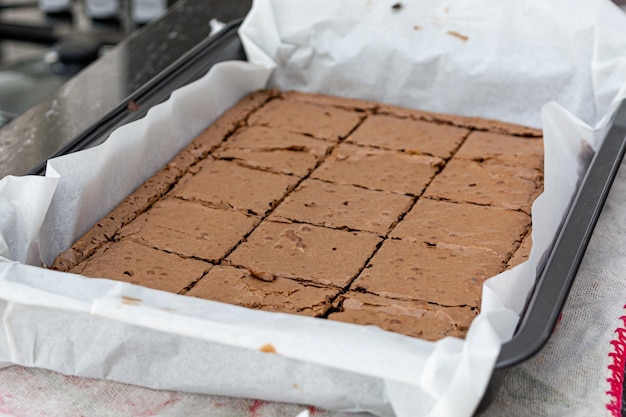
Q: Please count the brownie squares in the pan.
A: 15